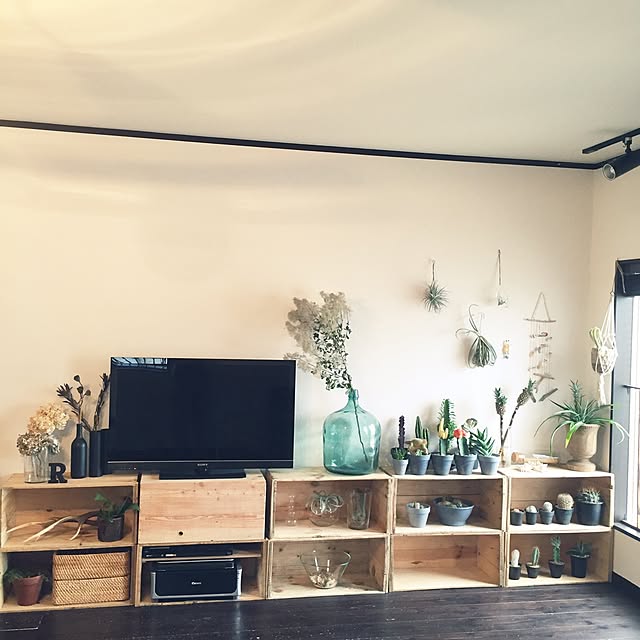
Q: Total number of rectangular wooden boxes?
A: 10